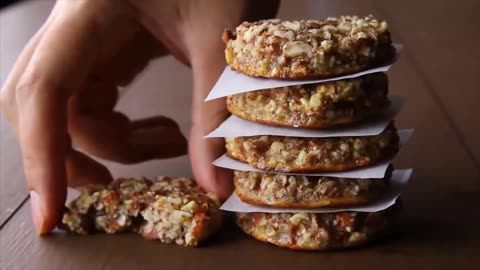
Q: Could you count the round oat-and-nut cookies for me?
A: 6